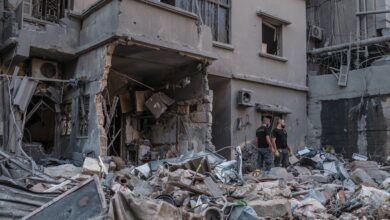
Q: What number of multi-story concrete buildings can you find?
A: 2